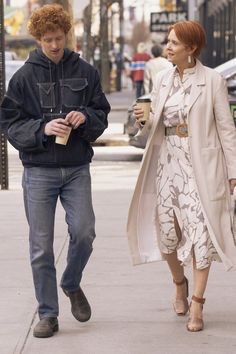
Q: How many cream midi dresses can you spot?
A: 1